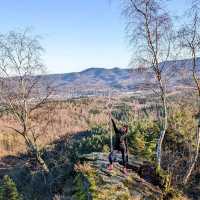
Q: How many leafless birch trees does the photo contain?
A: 3